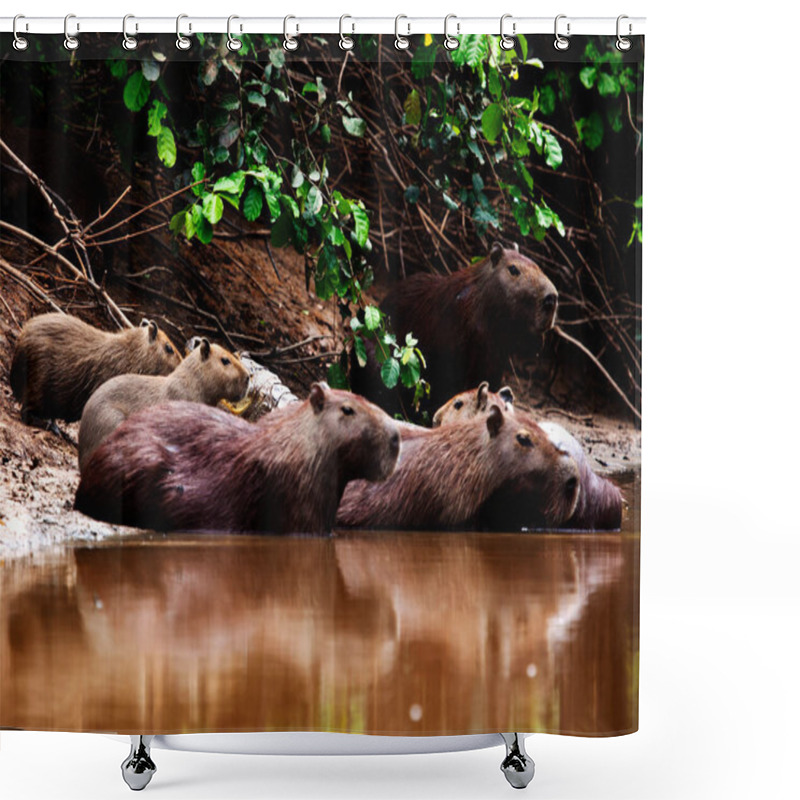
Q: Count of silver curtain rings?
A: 12